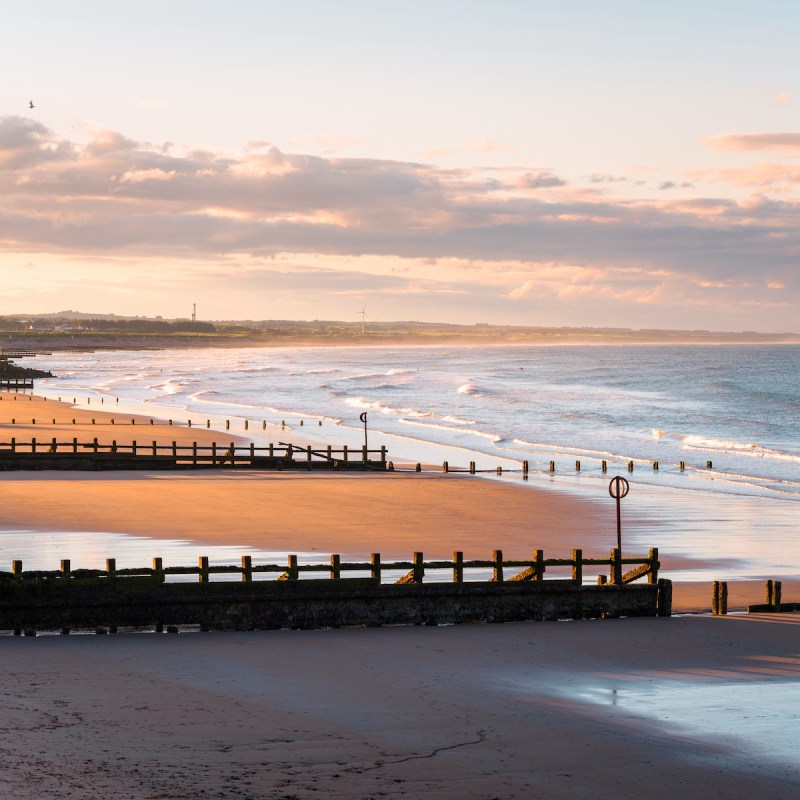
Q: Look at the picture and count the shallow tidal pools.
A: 2